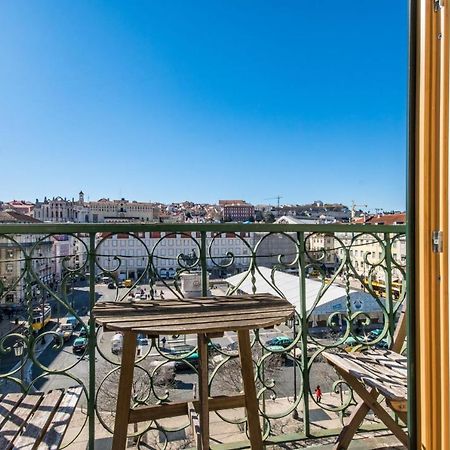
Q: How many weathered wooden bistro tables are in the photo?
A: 1